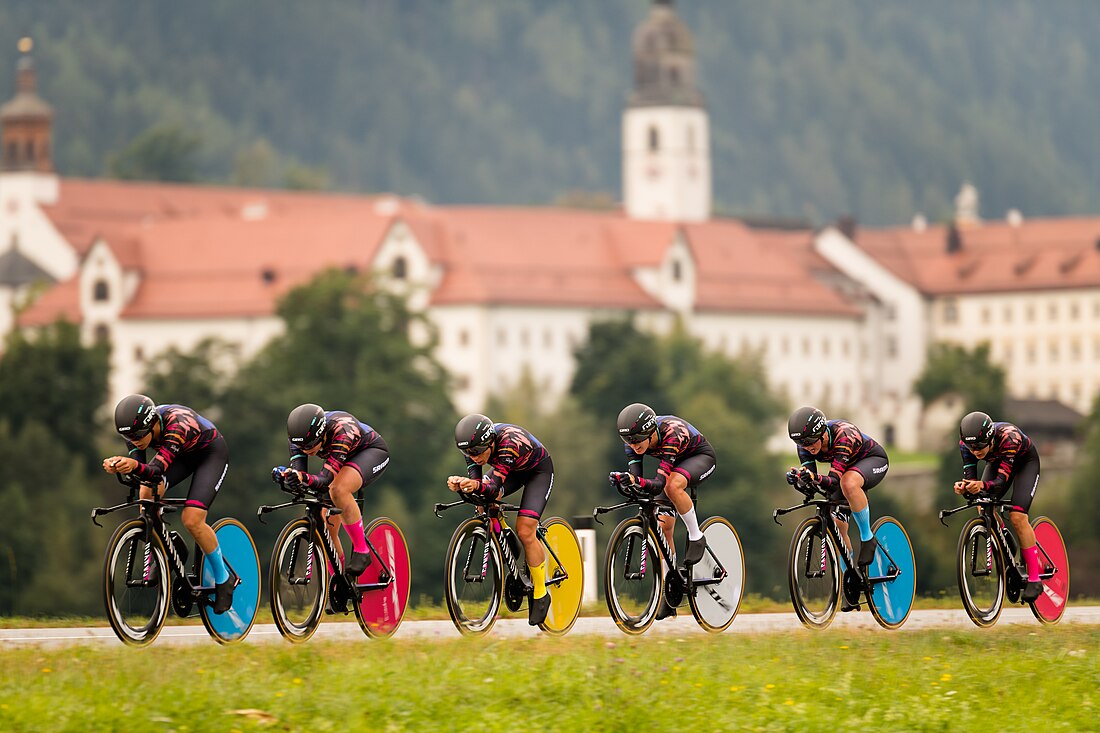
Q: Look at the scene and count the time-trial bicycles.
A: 6